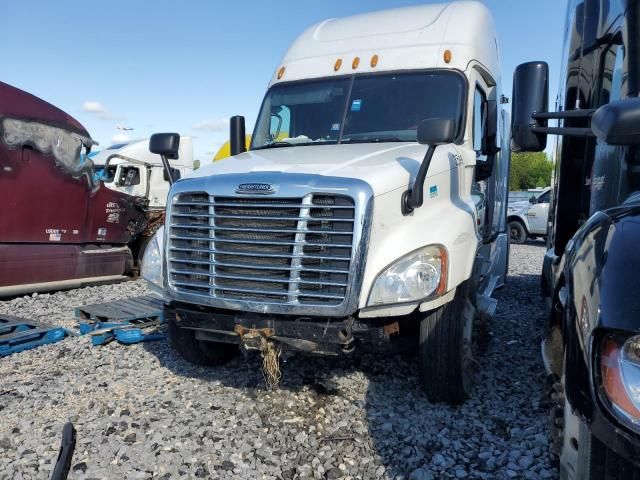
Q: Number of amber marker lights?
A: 5